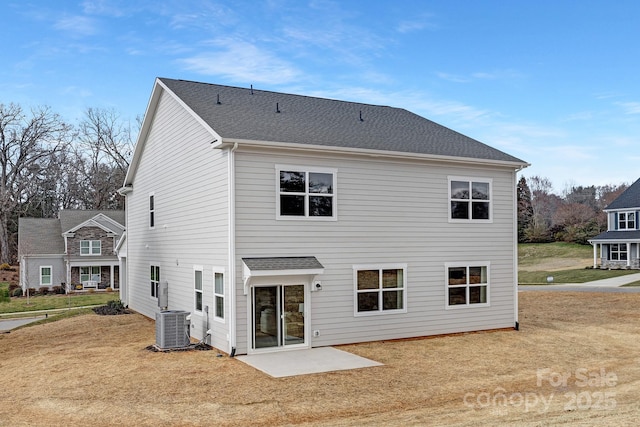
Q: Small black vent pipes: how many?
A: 4